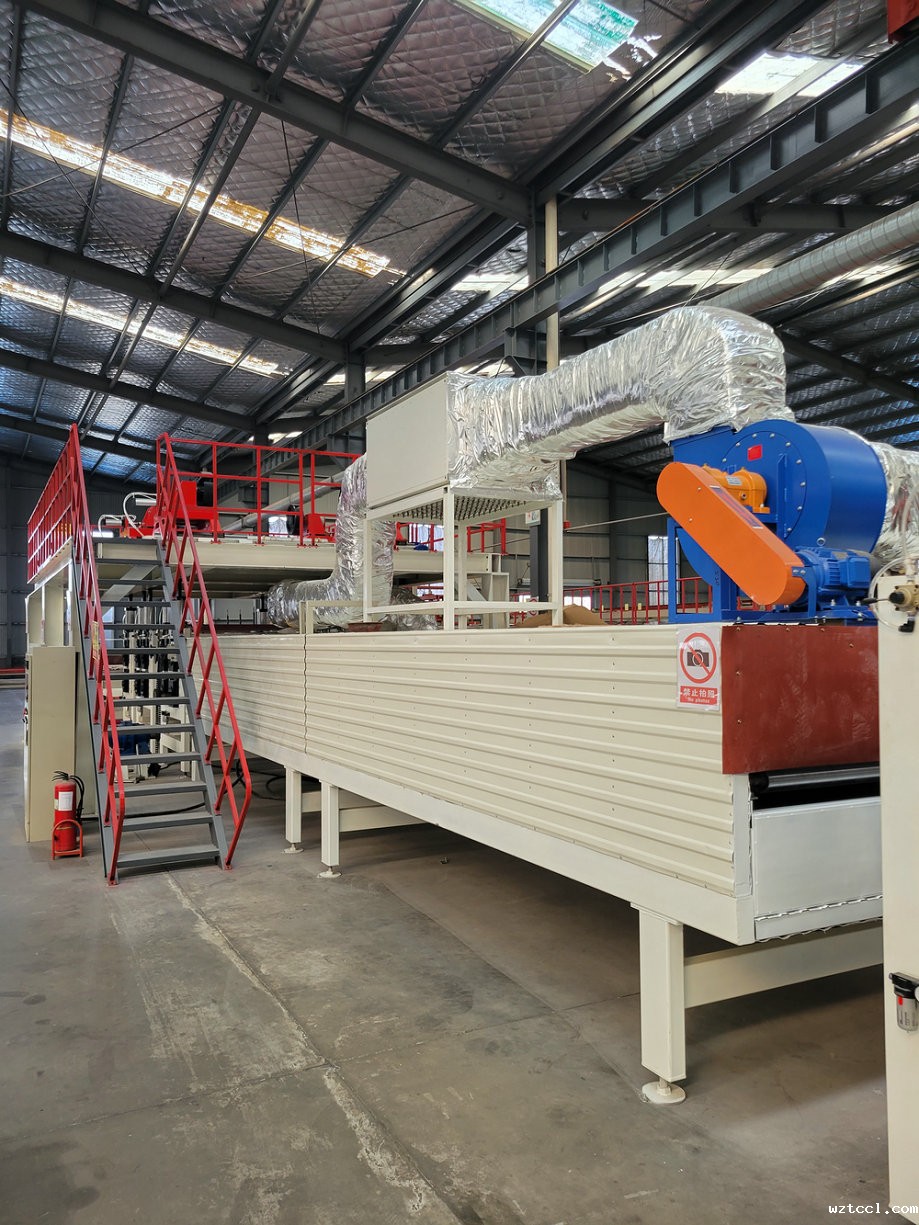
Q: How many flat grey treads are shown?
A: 13